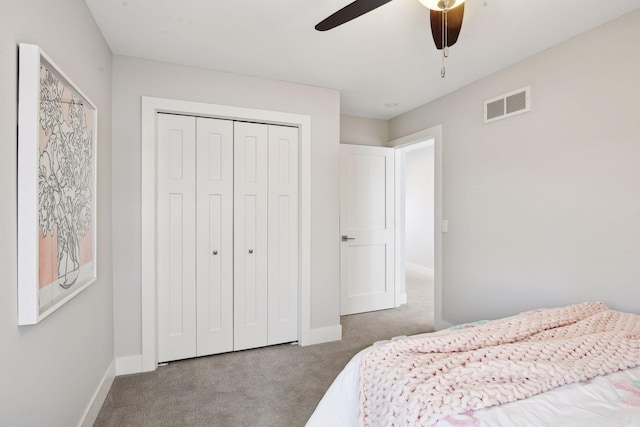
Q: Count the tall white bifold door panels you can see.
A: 4